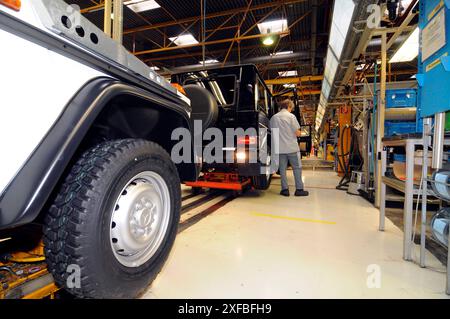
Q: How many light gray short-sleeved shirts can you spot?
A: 1